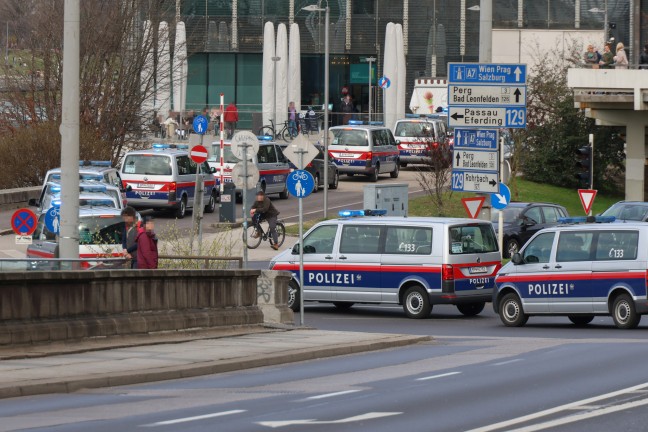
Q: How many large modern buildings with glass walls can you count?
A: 1